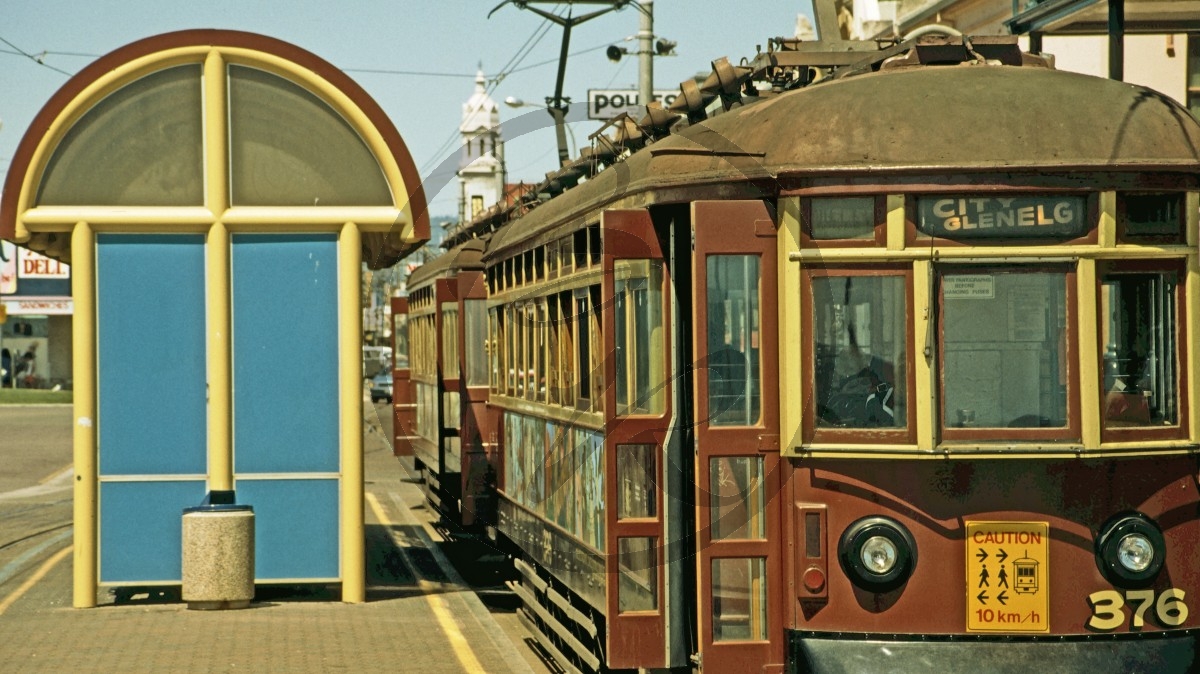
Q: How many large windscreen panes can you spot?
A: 3